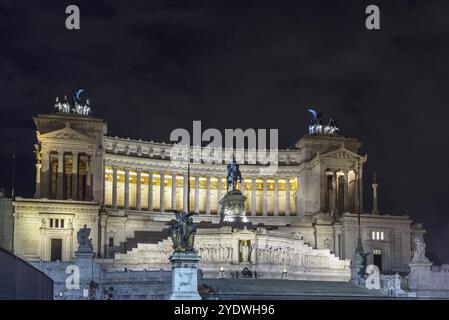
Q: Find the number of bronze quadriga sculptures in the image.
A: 2